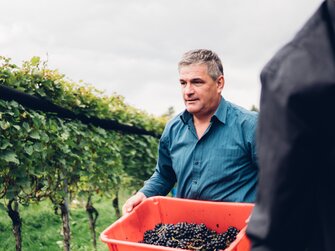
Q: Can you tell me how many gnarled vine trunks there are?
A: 4